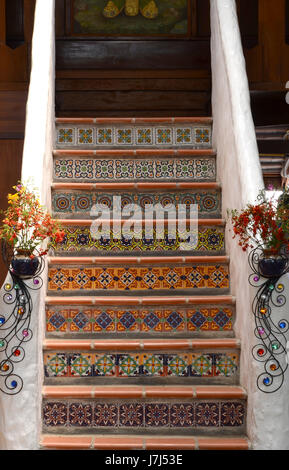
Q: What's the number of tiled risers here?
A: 8